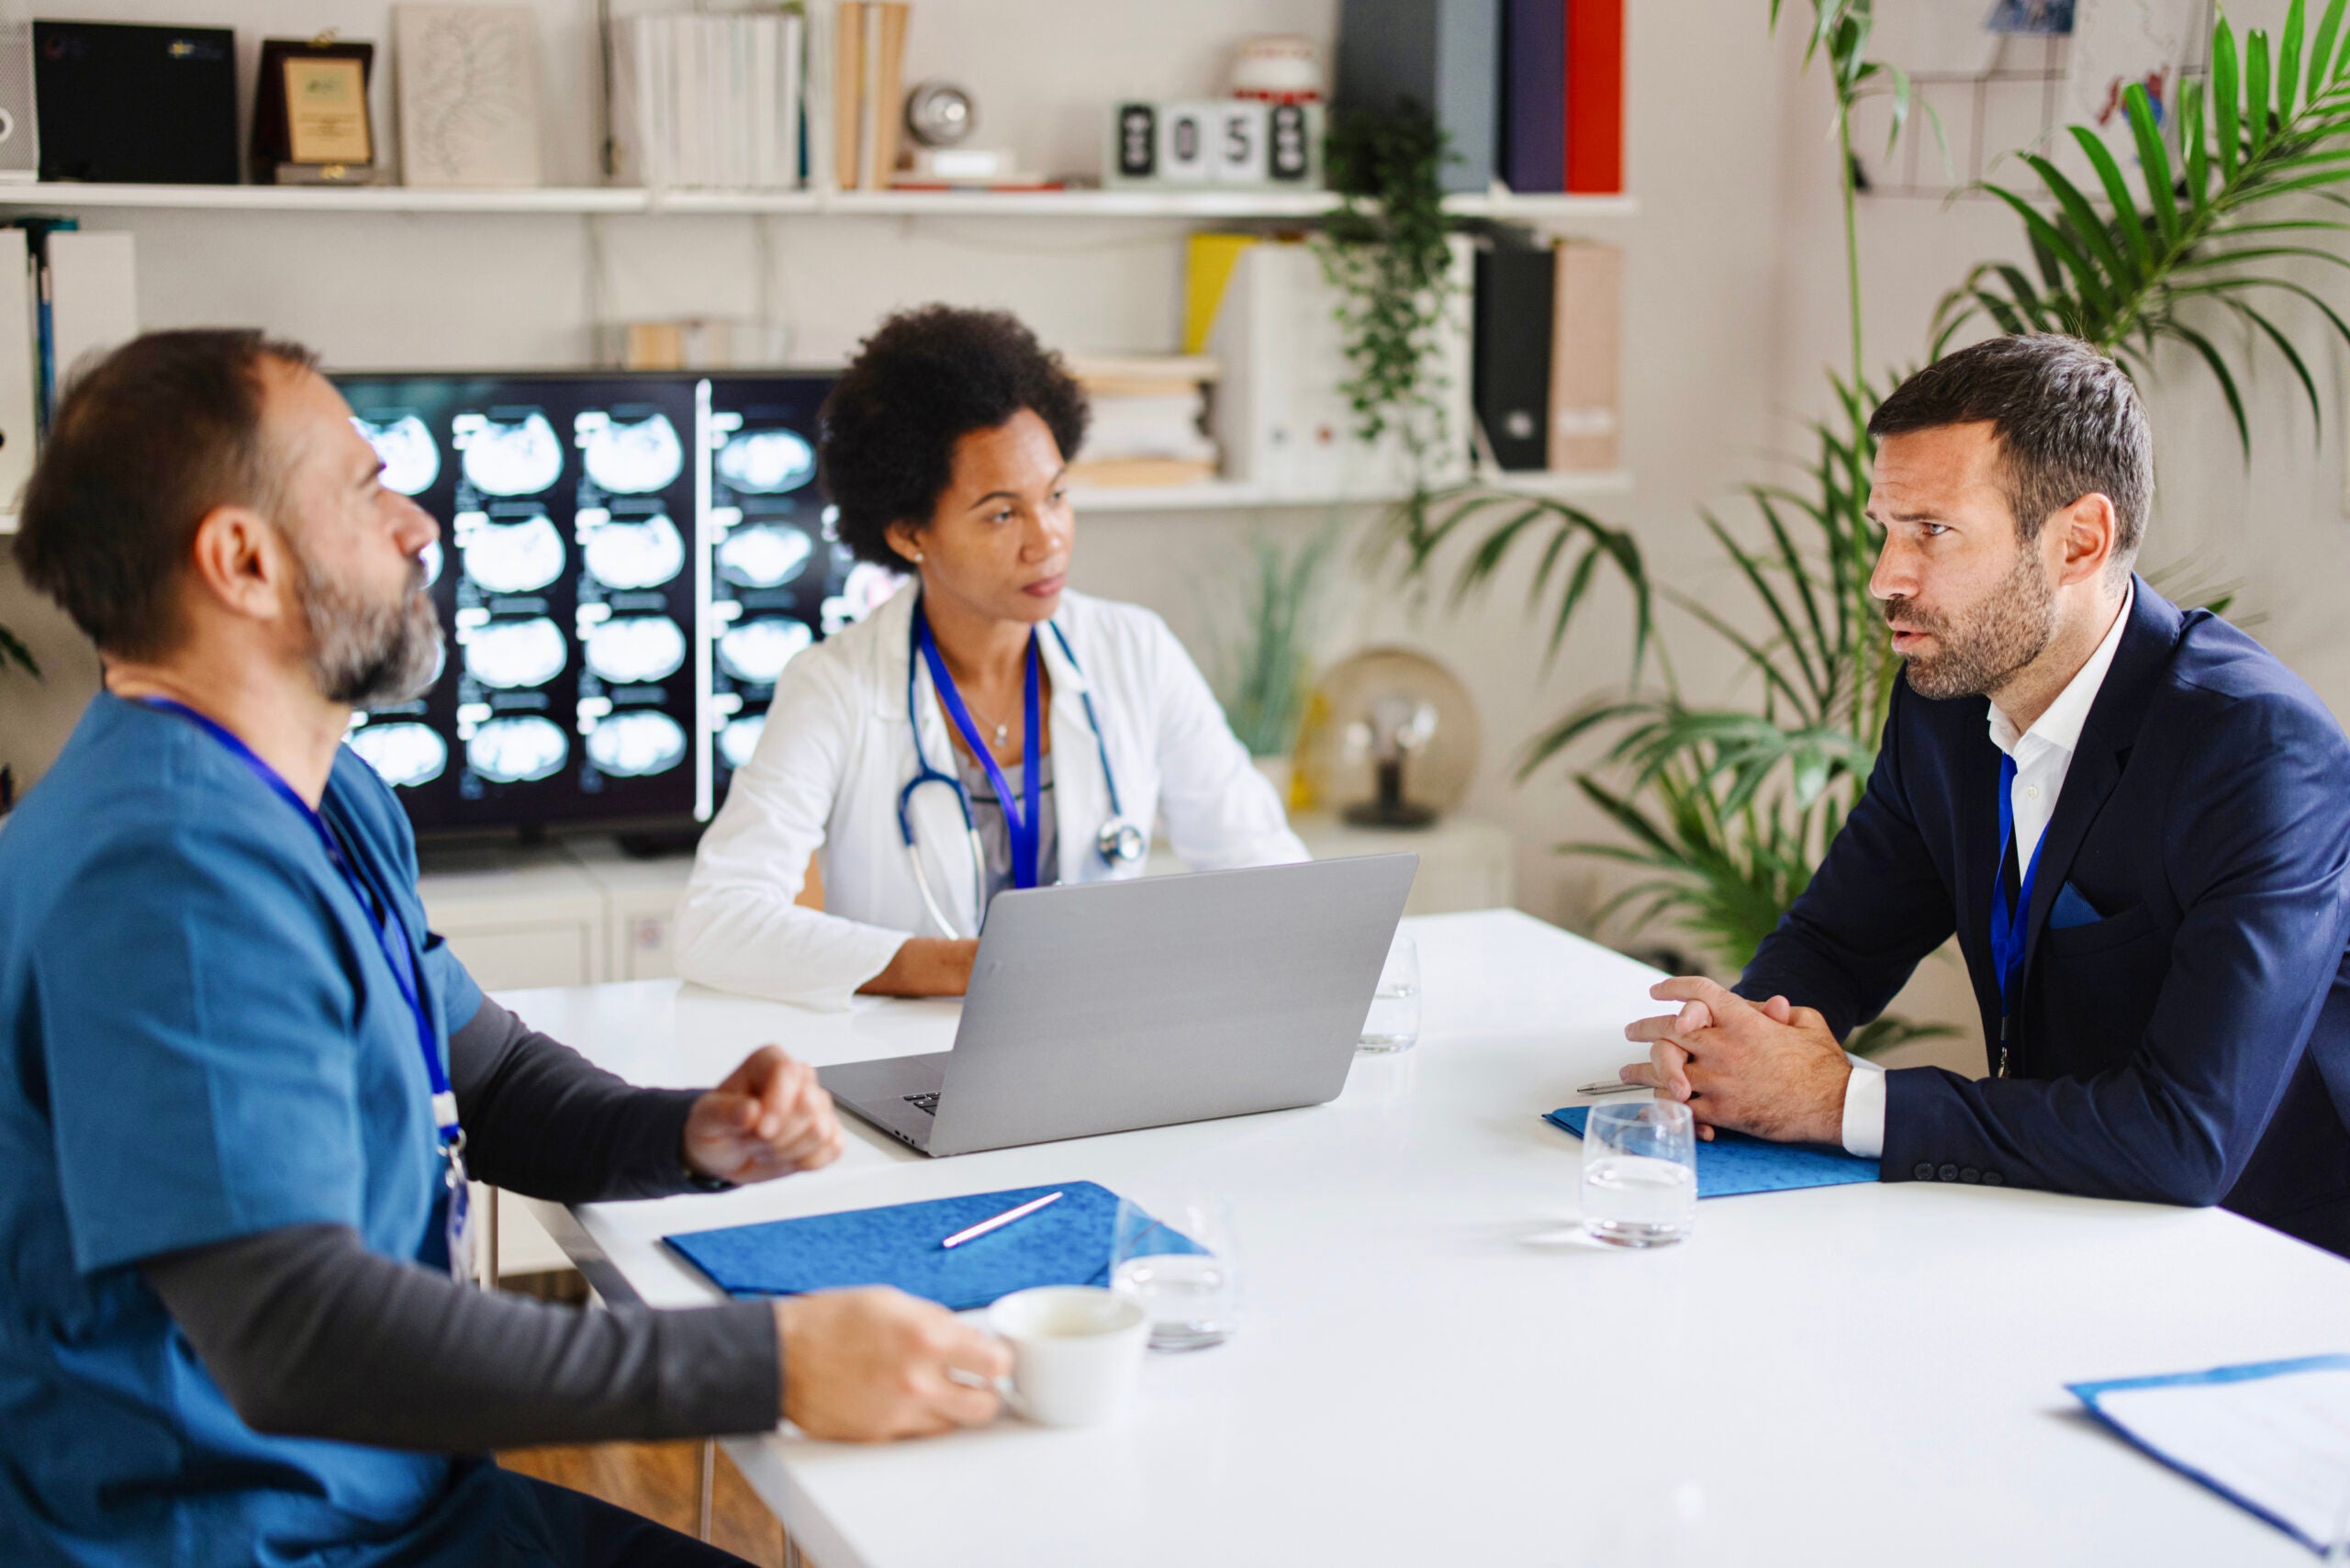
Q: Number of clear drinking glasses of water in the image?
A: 3